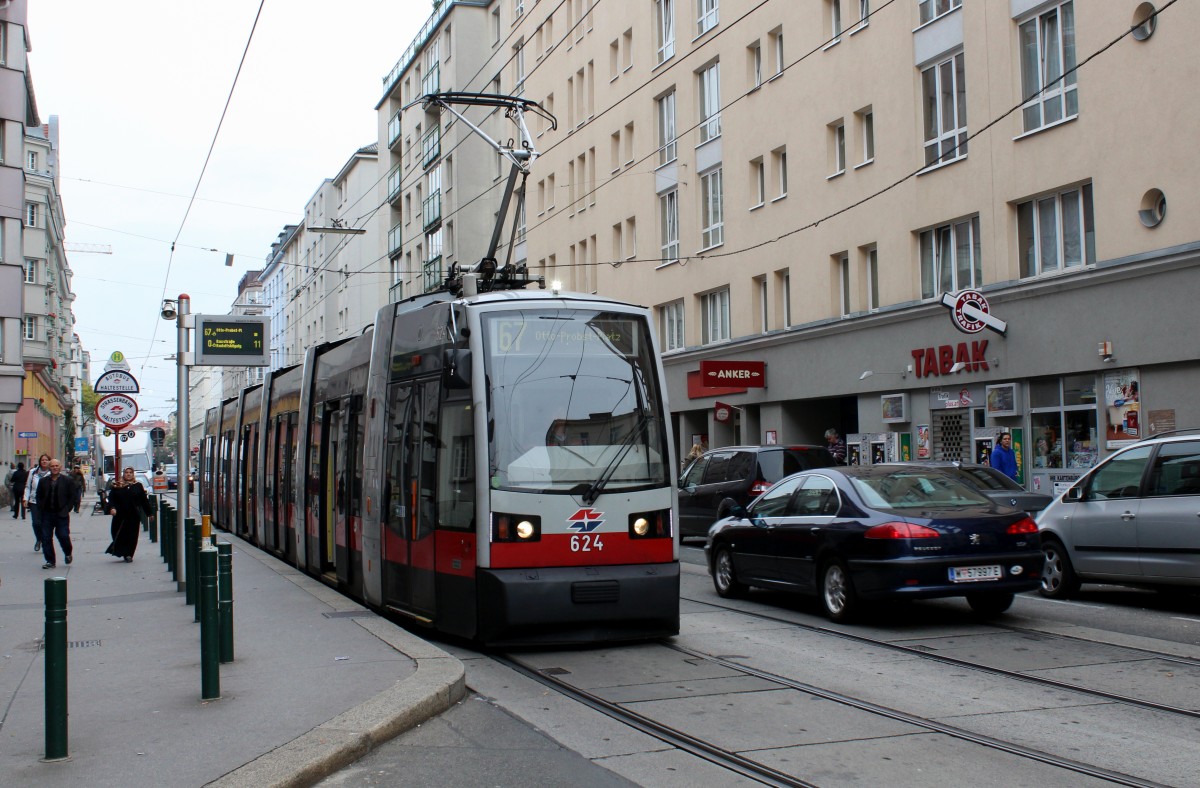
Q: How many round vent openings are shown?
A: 2